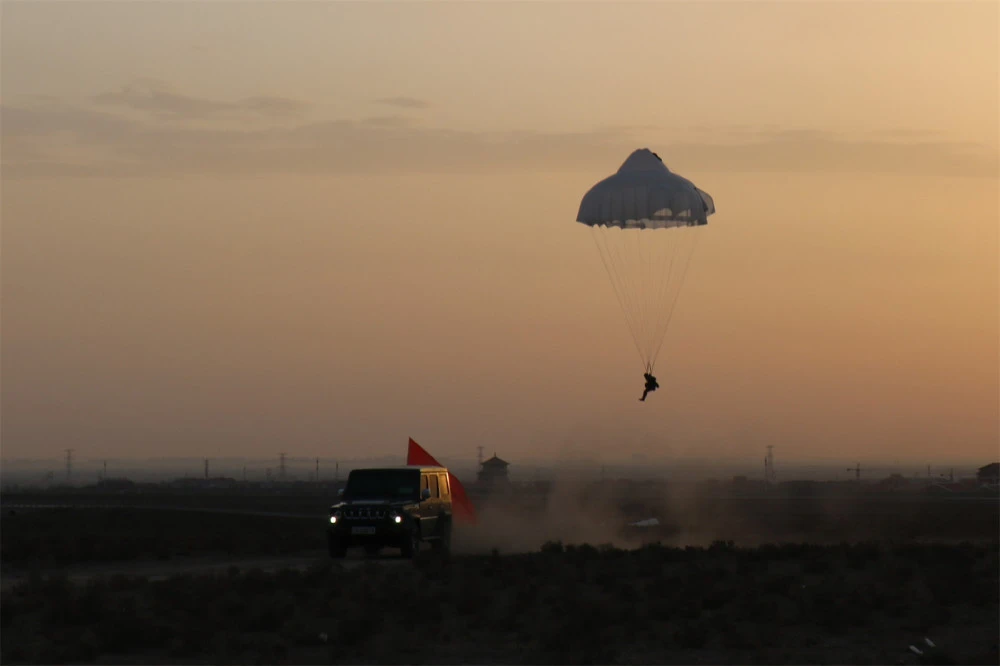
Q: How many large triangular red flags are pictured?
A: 1